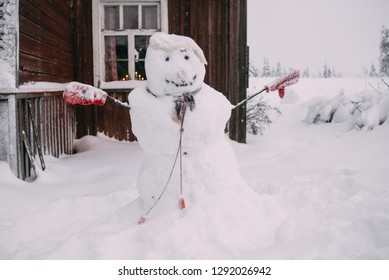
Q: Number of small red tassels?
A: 2